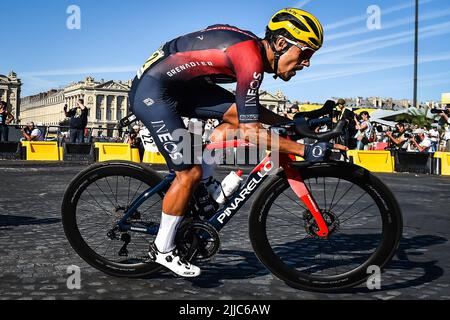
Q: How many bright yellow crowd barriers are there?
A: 5